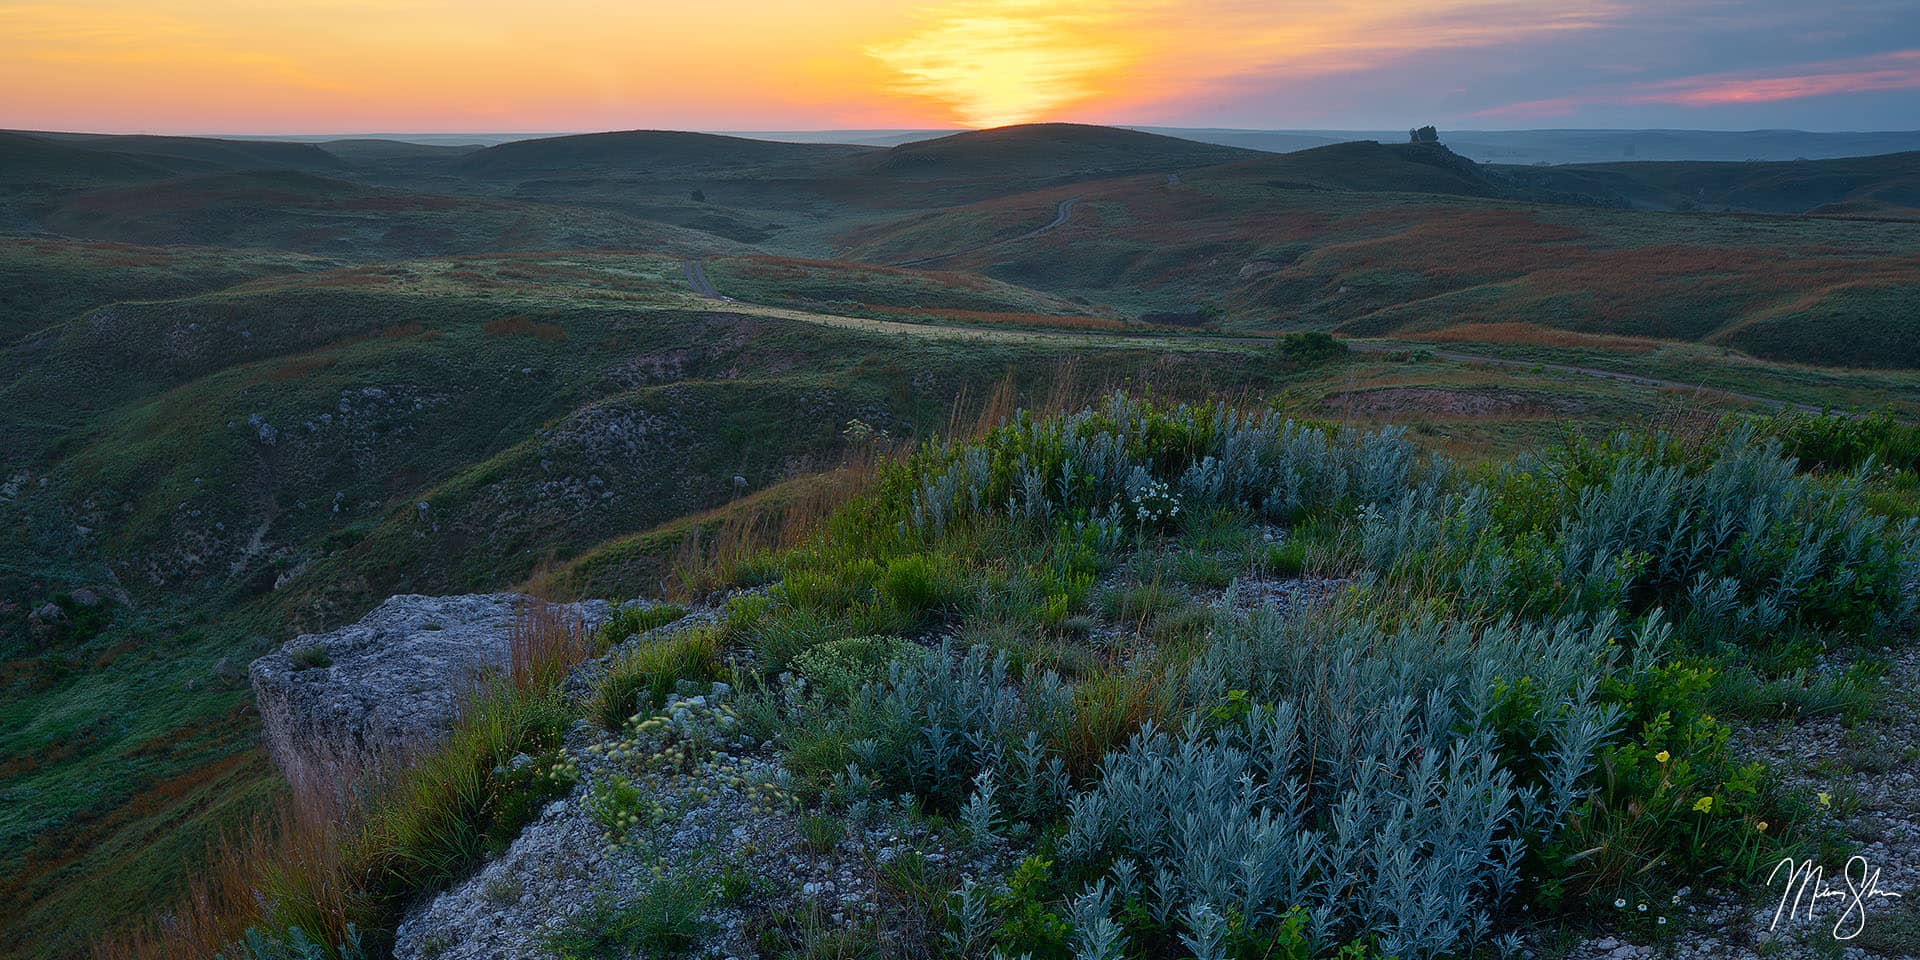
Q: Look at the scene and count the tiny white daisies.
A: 4